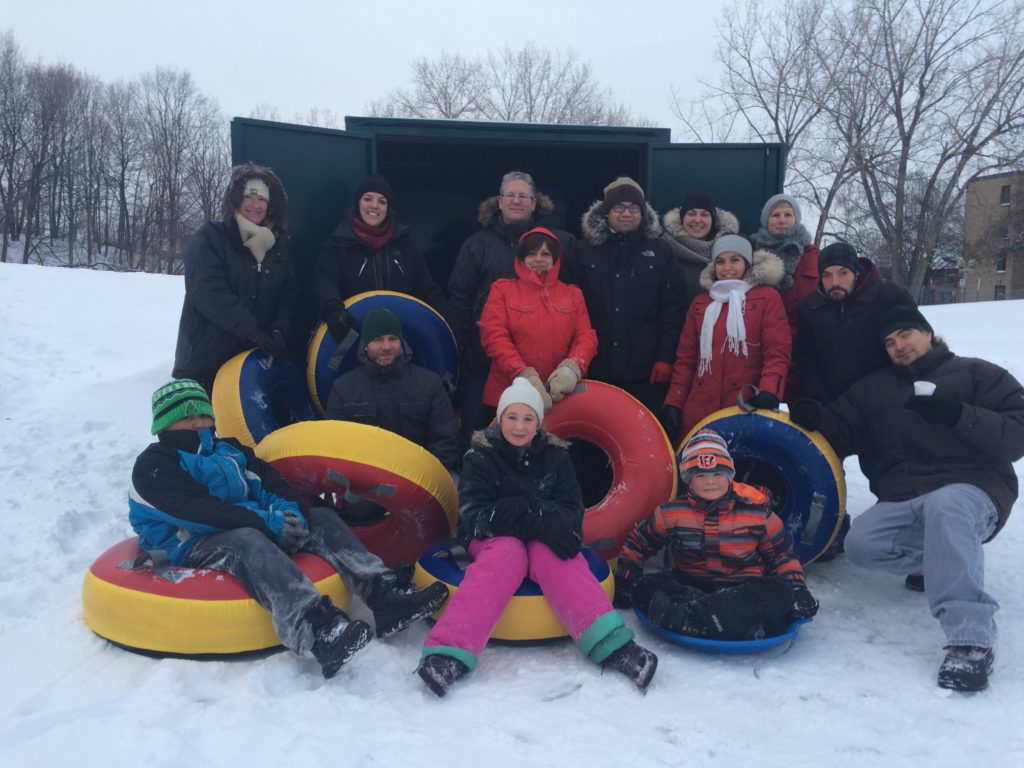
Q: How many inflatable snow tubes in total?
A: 7